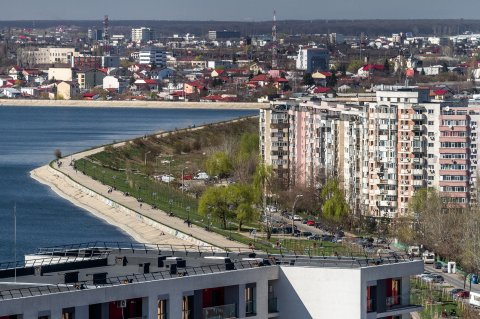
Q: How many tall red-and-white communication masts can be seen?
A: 2